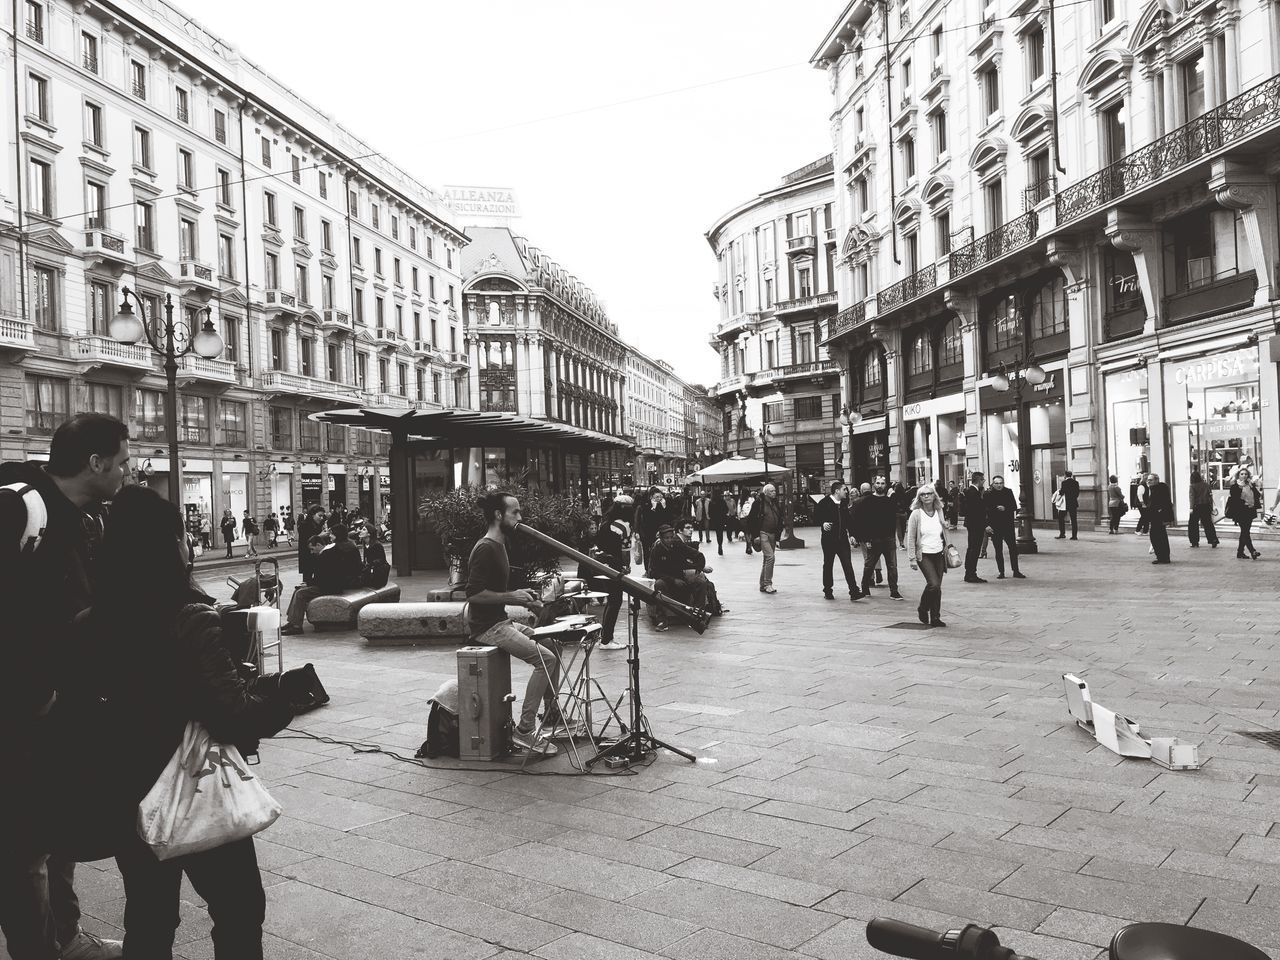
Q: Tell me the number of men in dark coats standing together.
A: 2